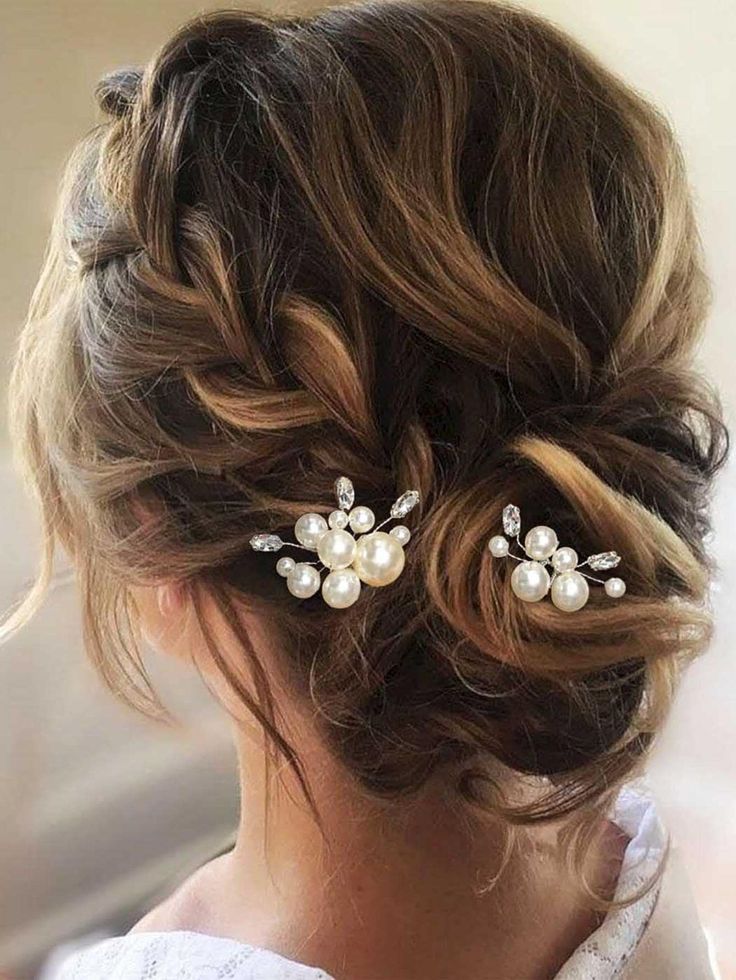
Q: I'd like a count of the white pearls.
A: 15